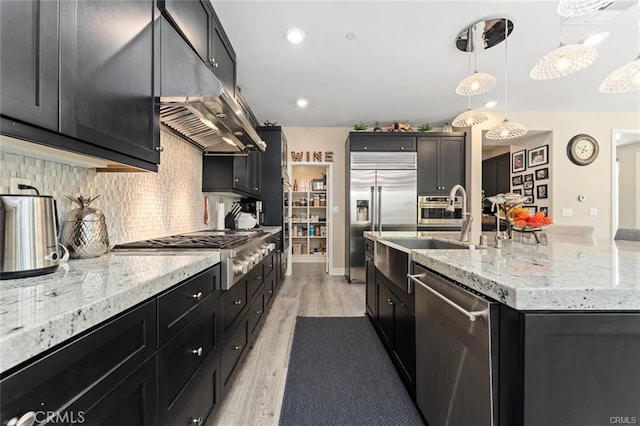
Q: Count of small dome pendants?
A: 6